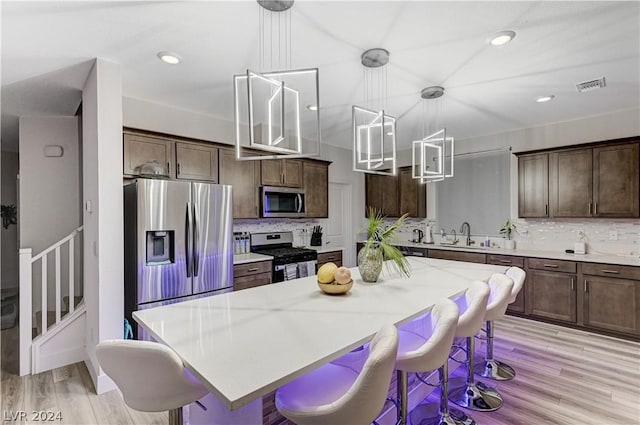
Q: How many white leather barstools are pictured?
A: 6